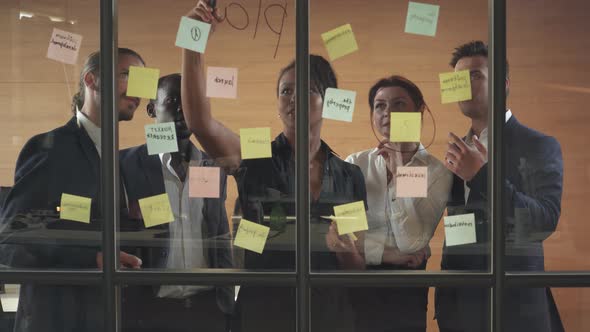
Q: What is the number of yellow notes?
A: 9